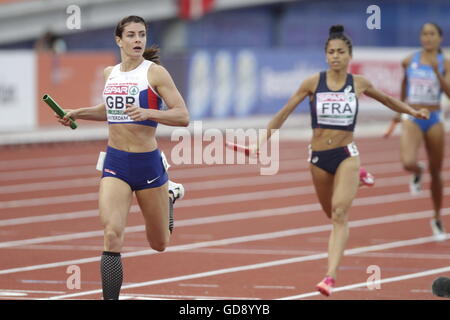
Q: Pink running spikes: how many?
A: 2